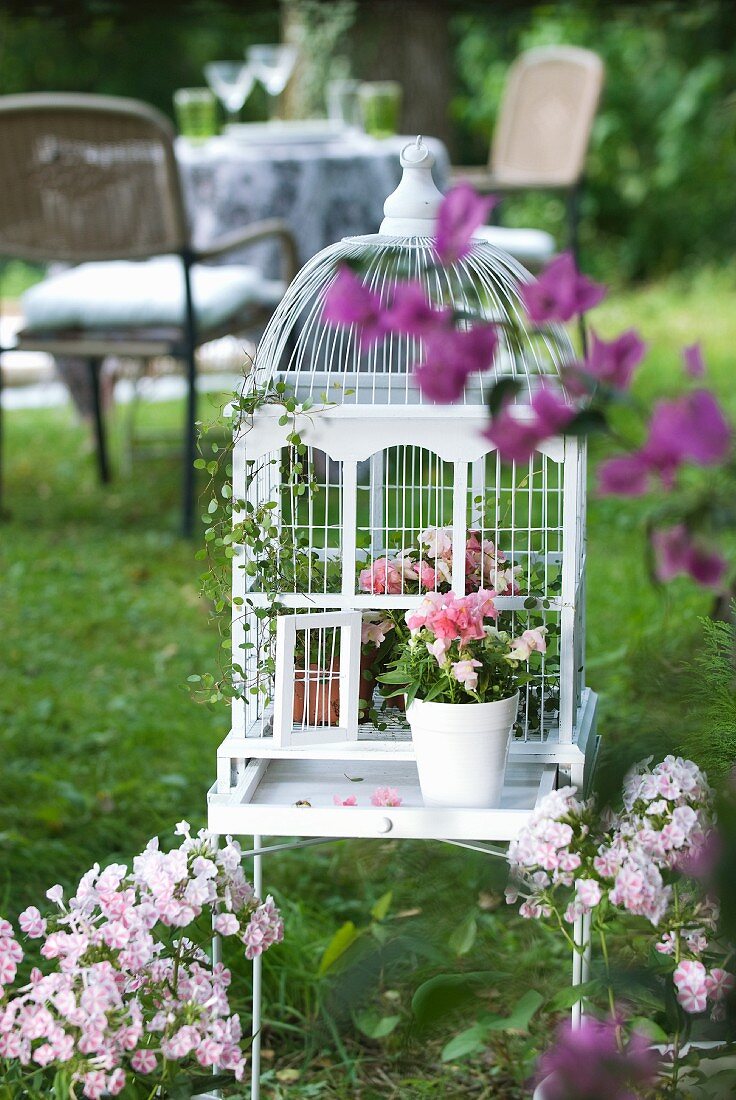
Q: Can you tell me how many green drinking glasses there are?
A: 2